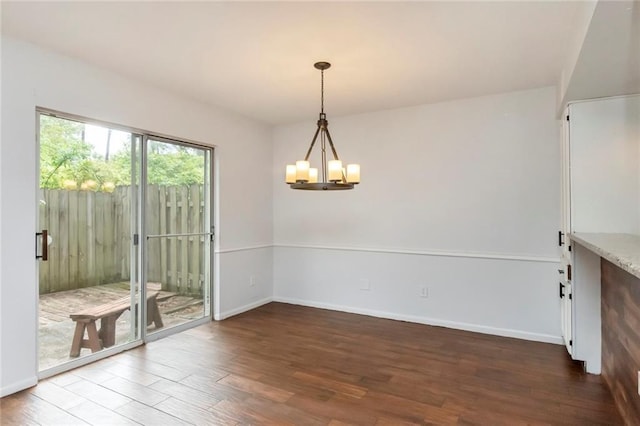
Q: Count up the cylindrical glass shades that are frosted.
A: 6